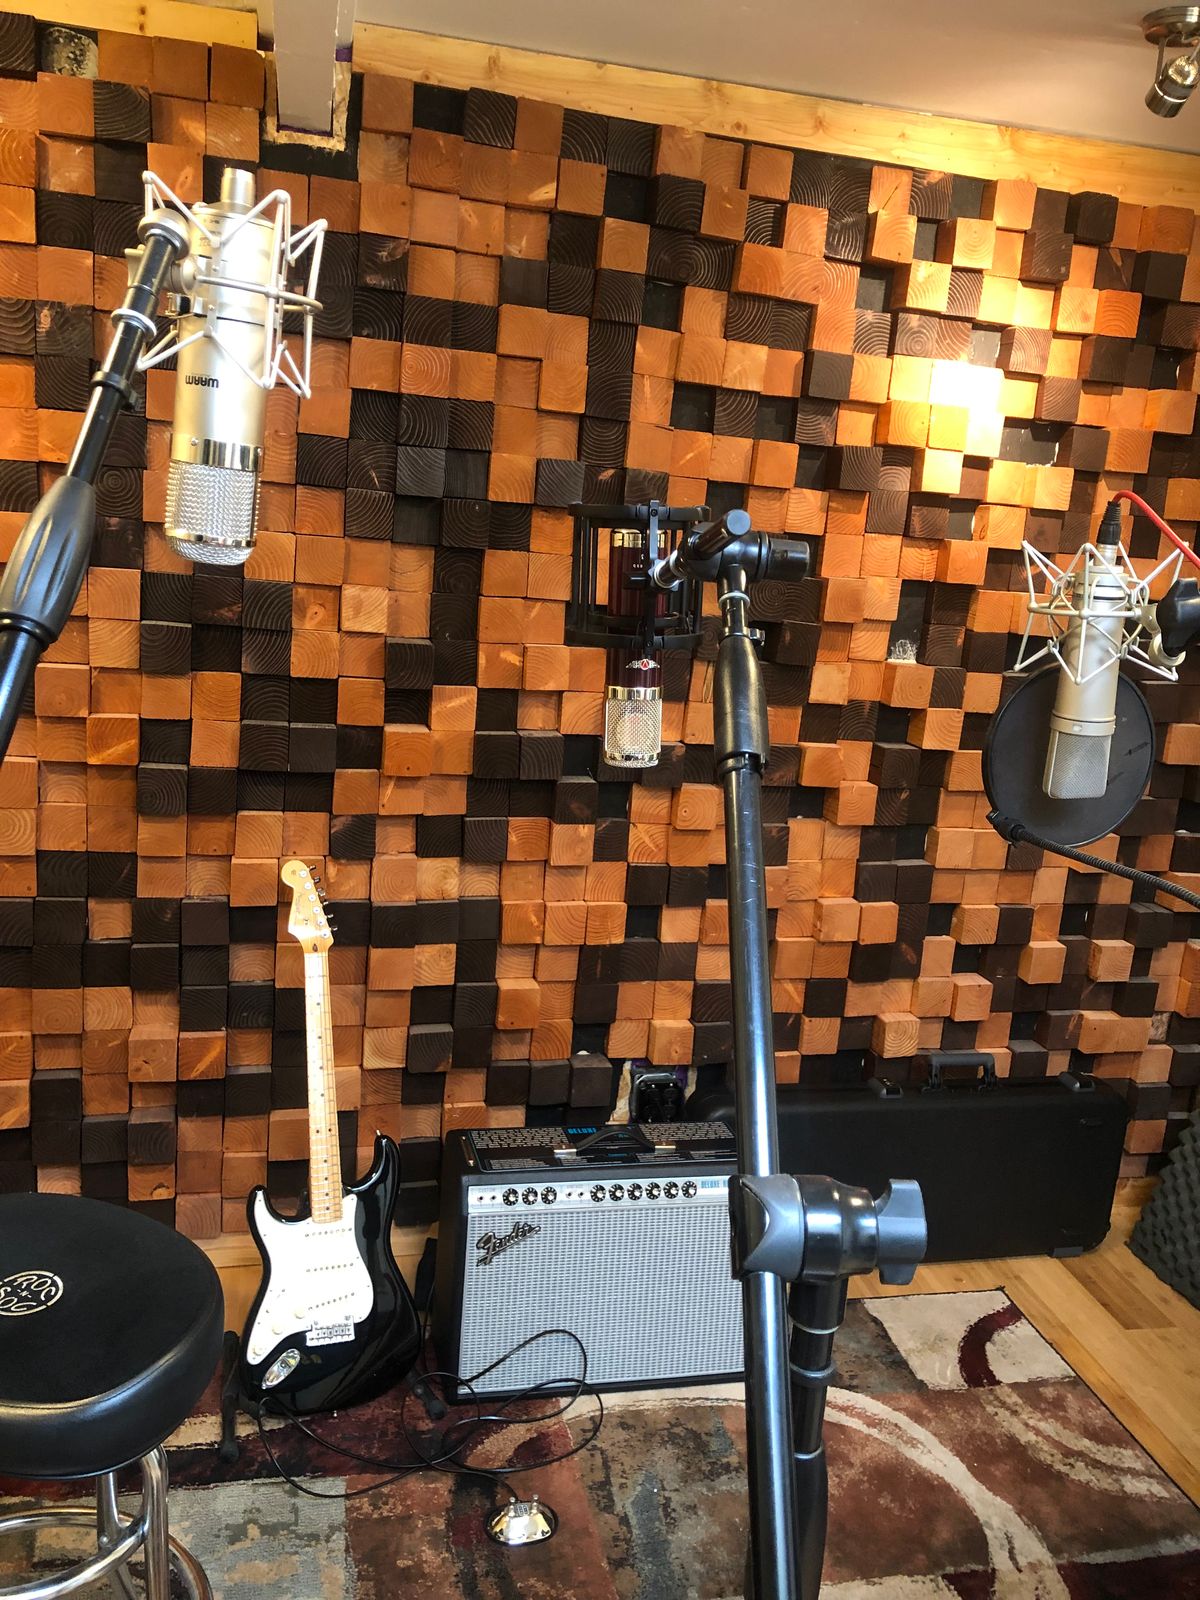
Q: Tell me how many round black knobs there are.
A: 9